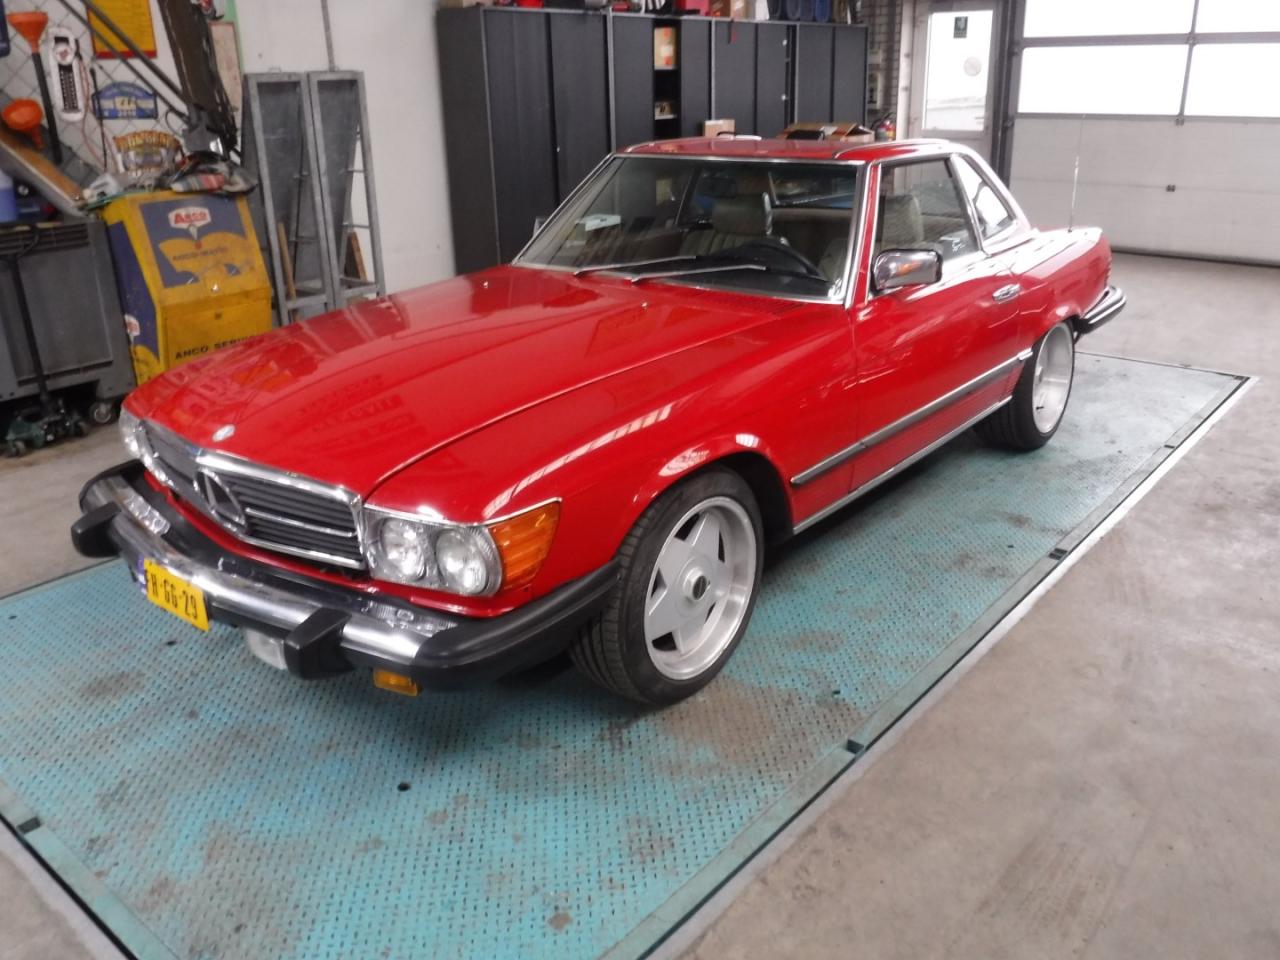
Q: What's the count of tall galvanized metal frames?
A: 2